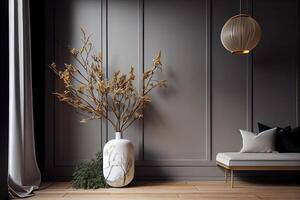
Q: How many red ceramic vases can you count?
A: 0